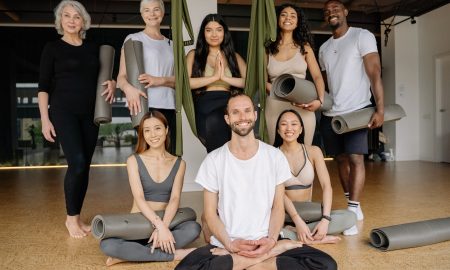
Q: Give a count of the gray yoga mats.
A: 7